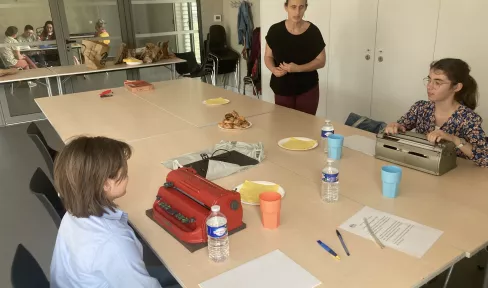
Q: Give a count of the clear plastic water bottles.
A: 3